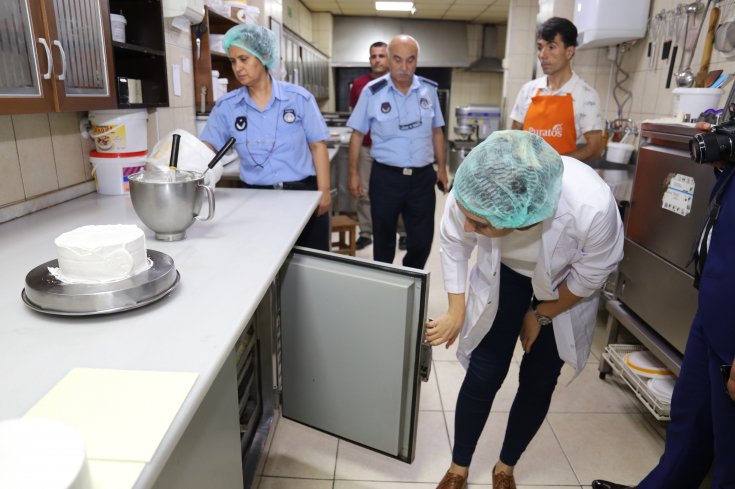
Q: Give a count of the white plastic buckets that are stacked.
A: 2